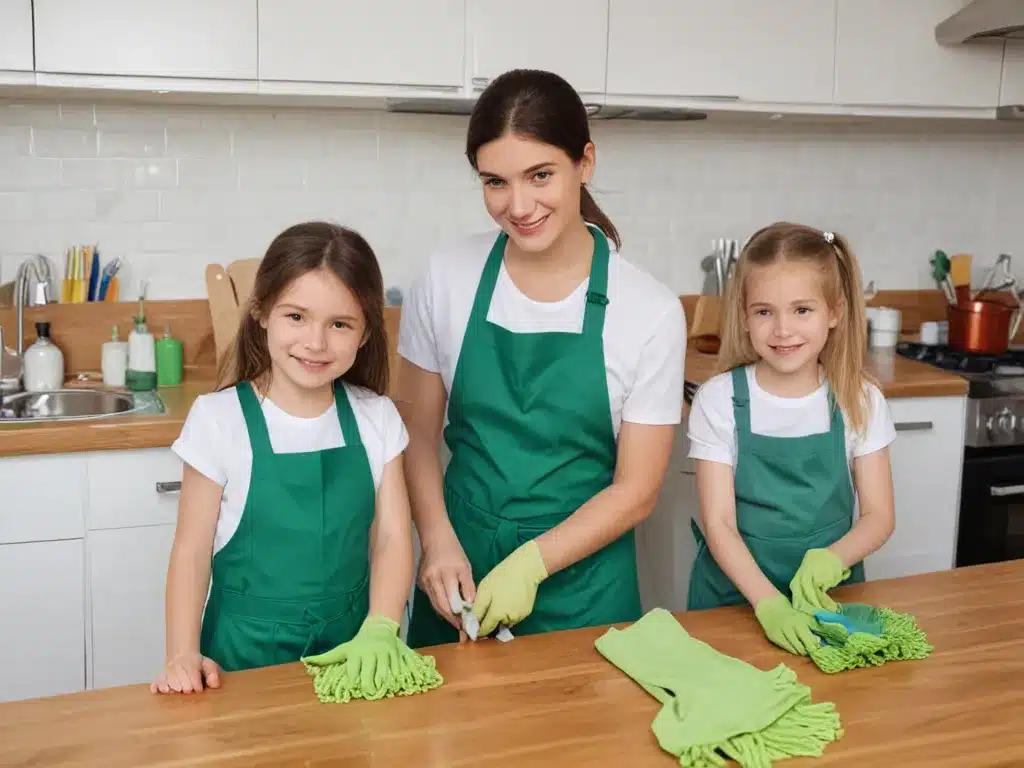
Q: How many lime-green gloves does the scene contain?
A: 4